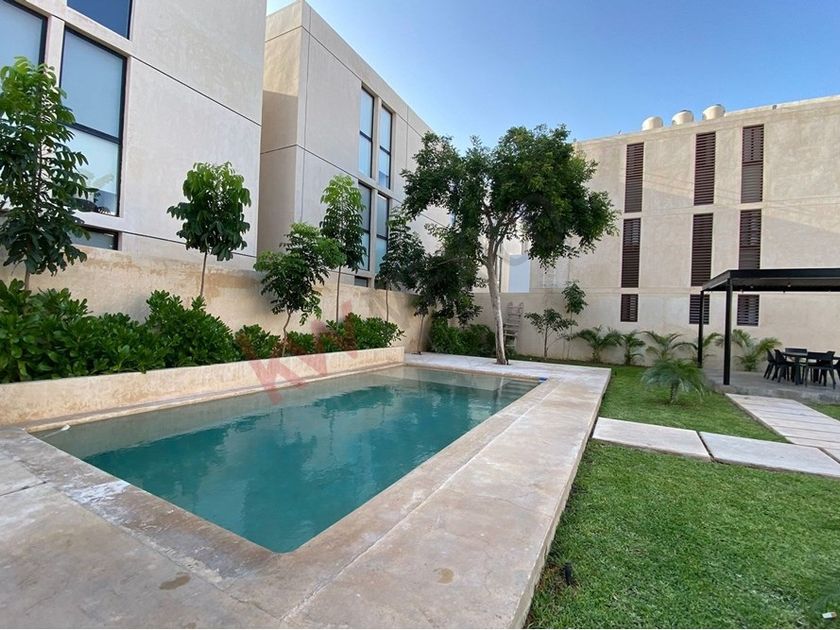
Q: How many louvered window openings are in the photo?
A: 9